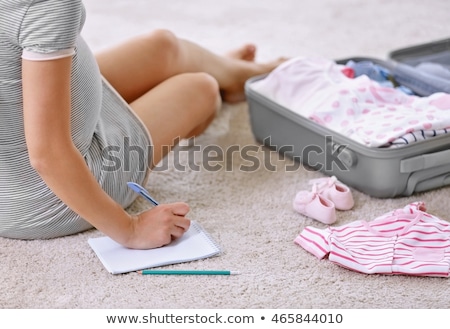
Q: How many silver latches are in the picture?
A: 1